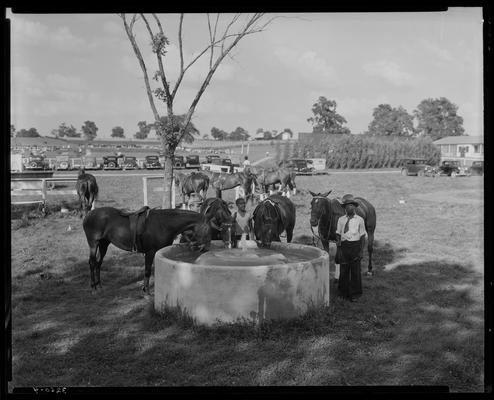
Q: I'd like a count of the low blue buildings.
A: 0